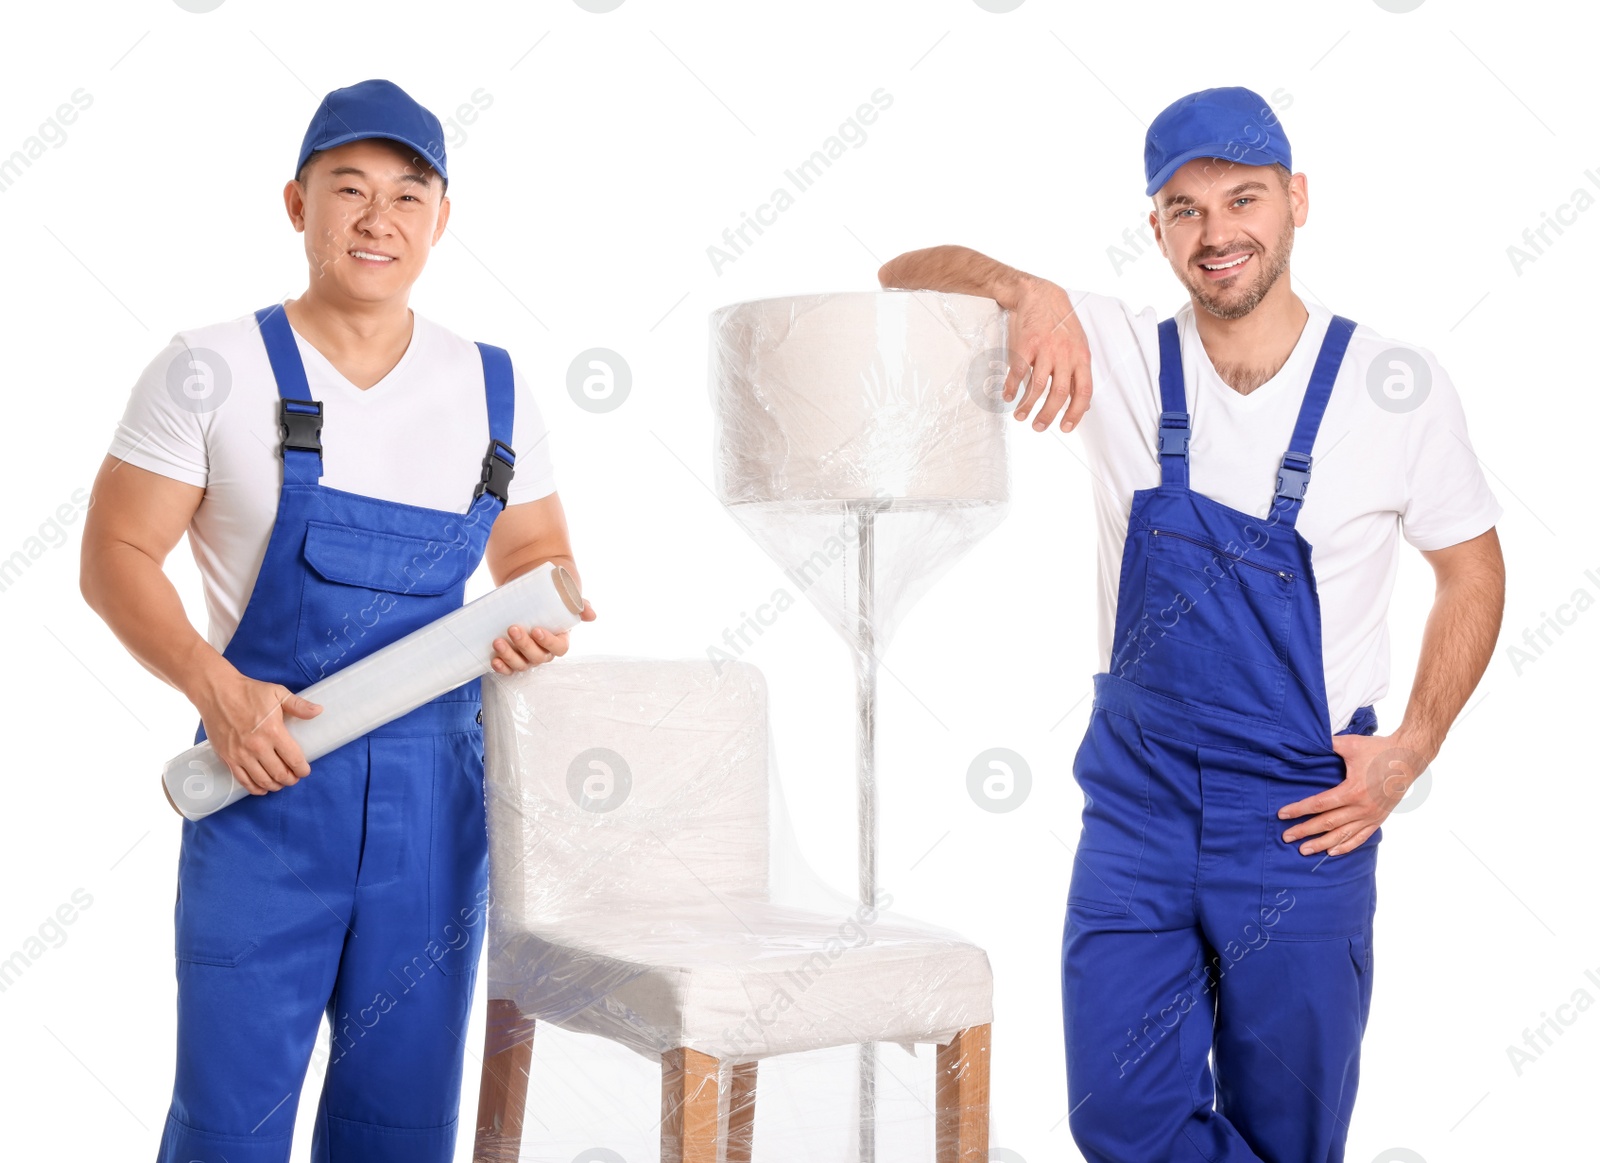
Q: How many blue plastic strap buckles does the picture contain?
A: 2